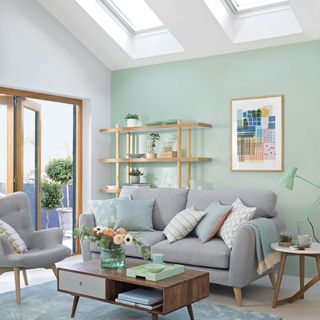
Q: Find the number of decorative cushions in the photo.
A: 6